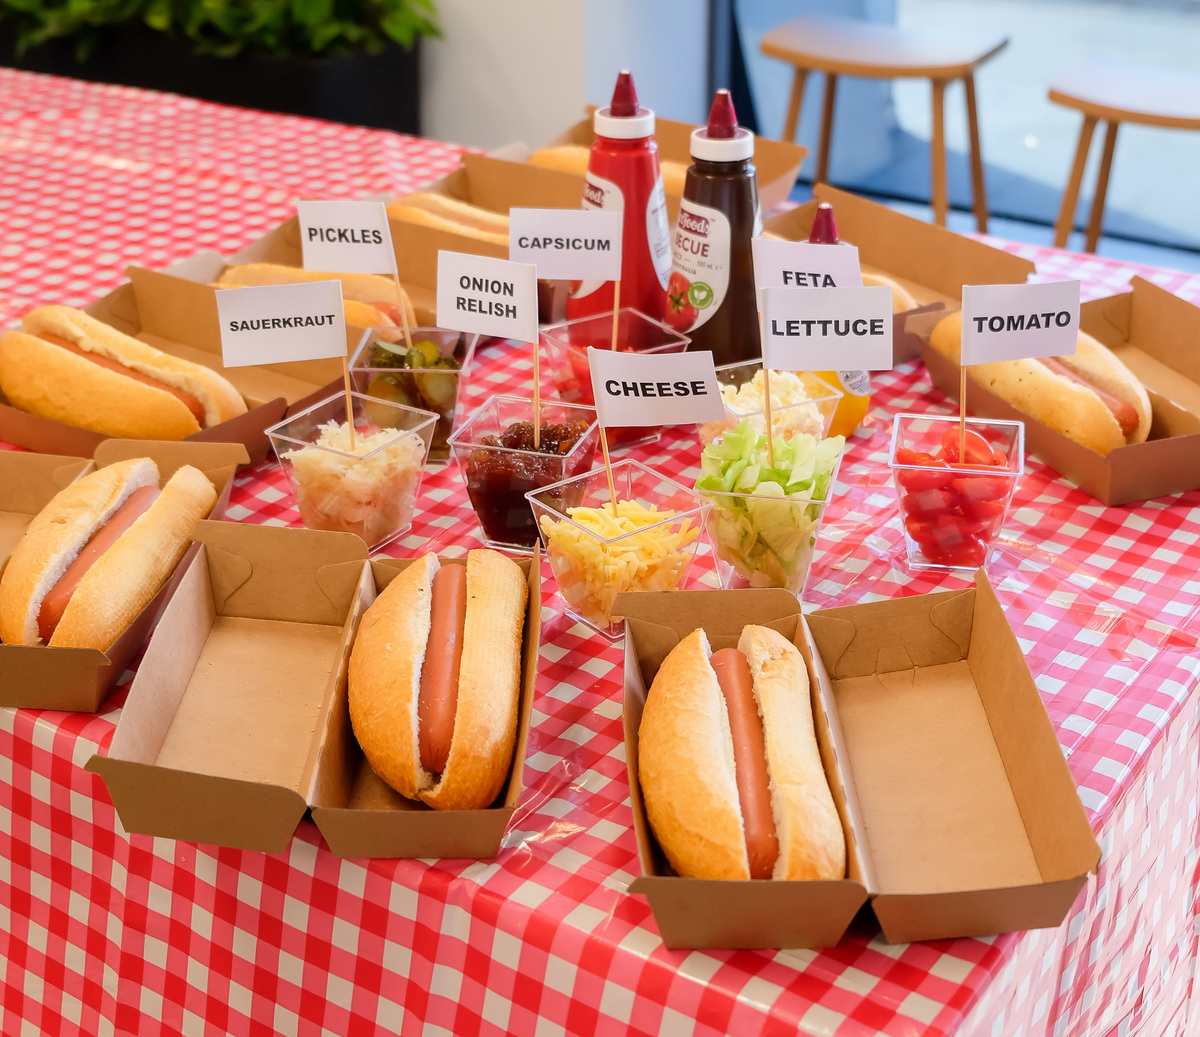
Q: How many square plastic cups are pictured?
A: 8